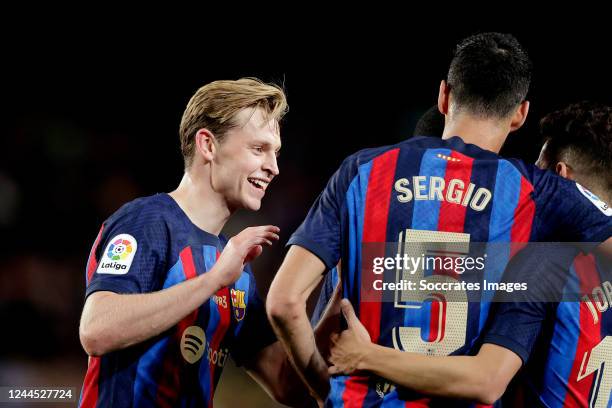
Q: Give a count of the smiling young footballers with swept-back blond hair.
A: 1